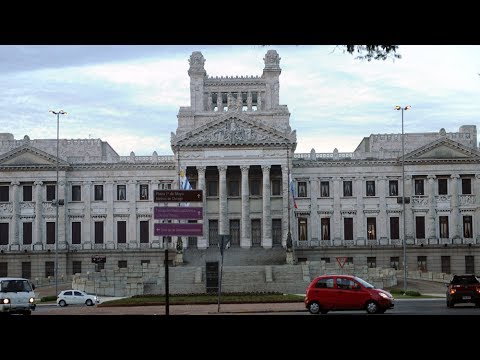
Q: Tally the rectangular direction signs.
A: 3